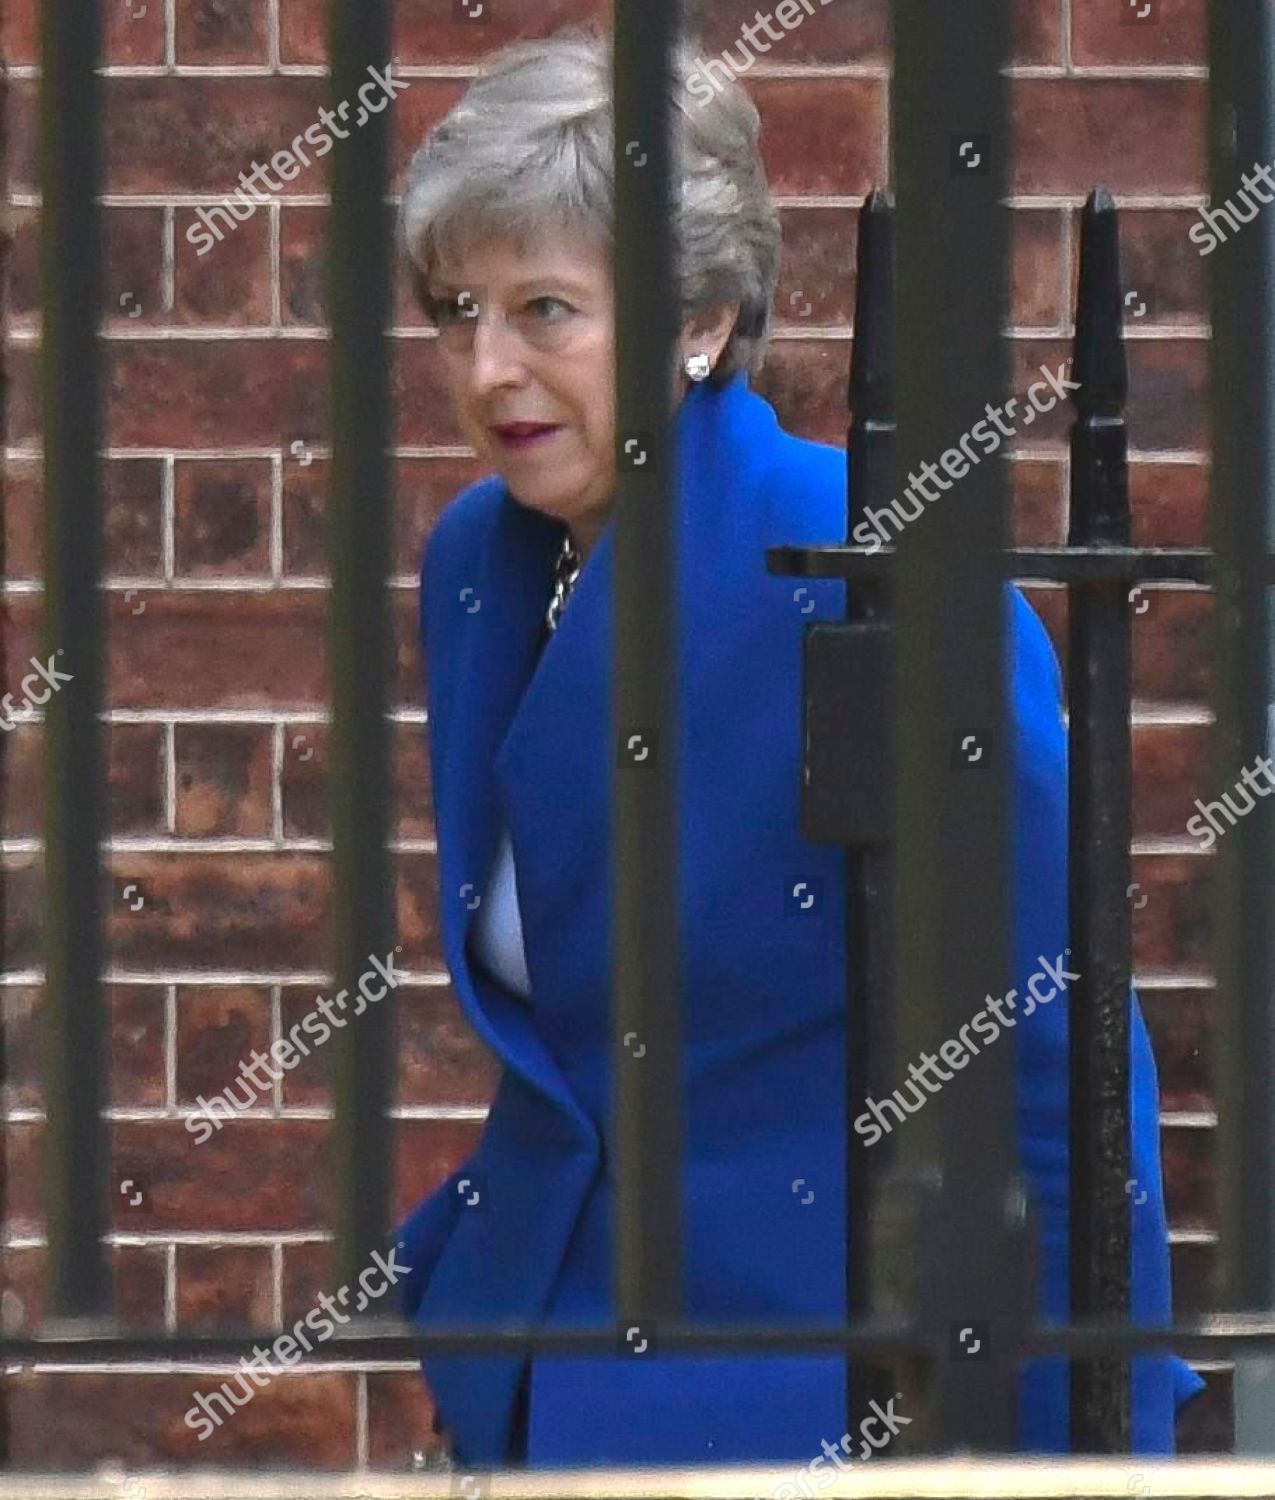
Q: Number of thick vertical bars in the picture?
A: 5